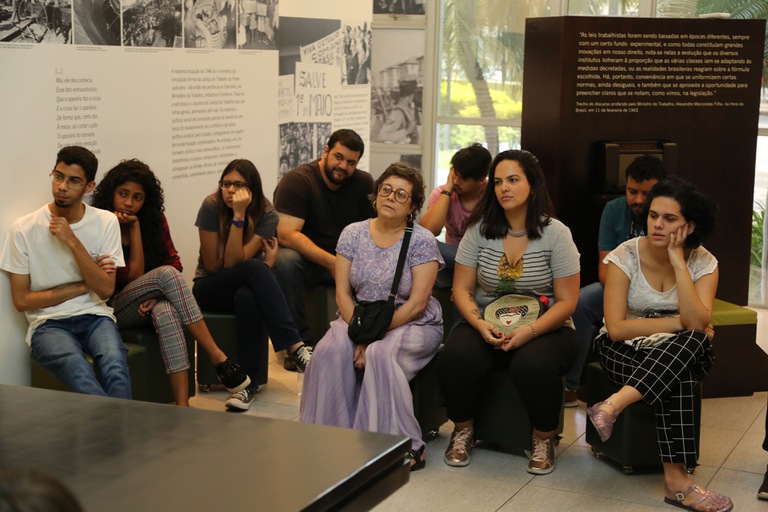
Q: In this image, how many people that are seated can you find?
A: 9